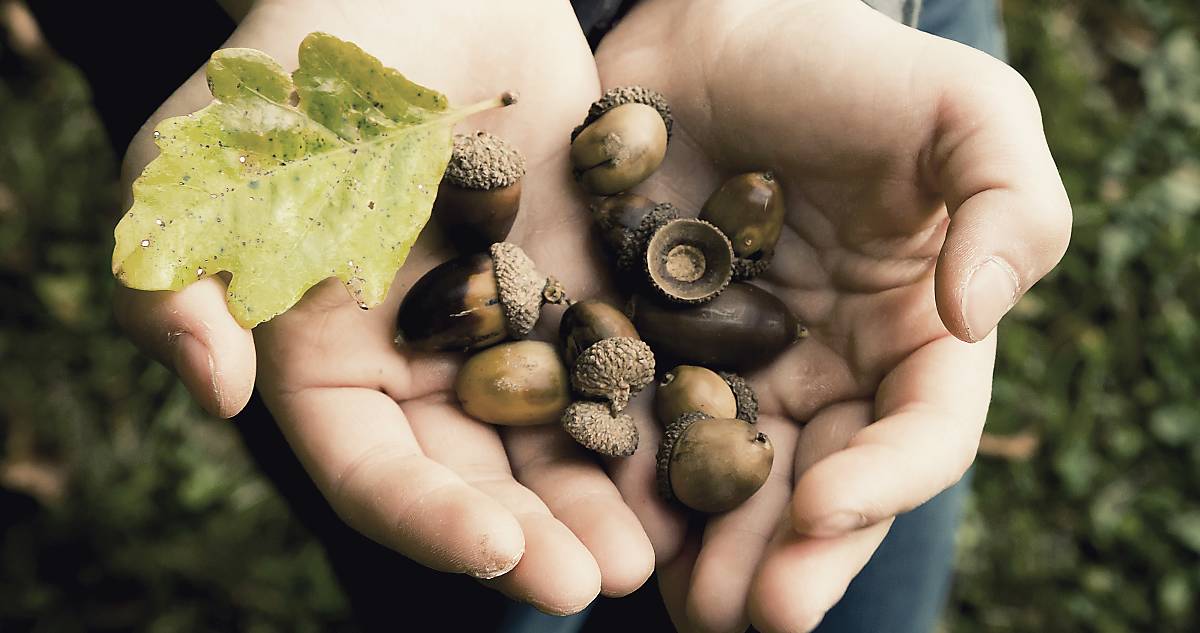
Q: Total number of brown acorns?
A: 10